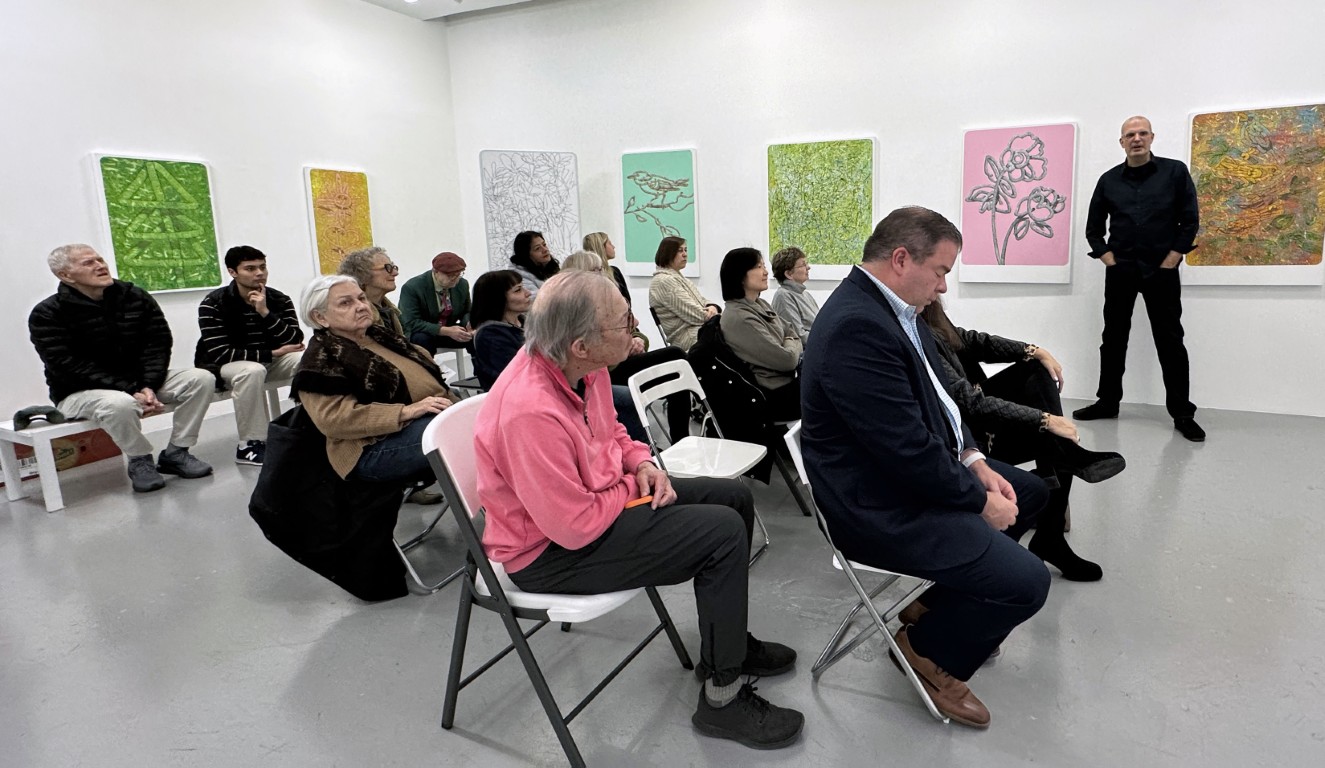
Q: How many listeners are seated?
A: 15